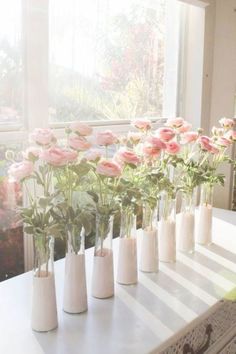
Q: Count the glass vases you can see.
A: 8